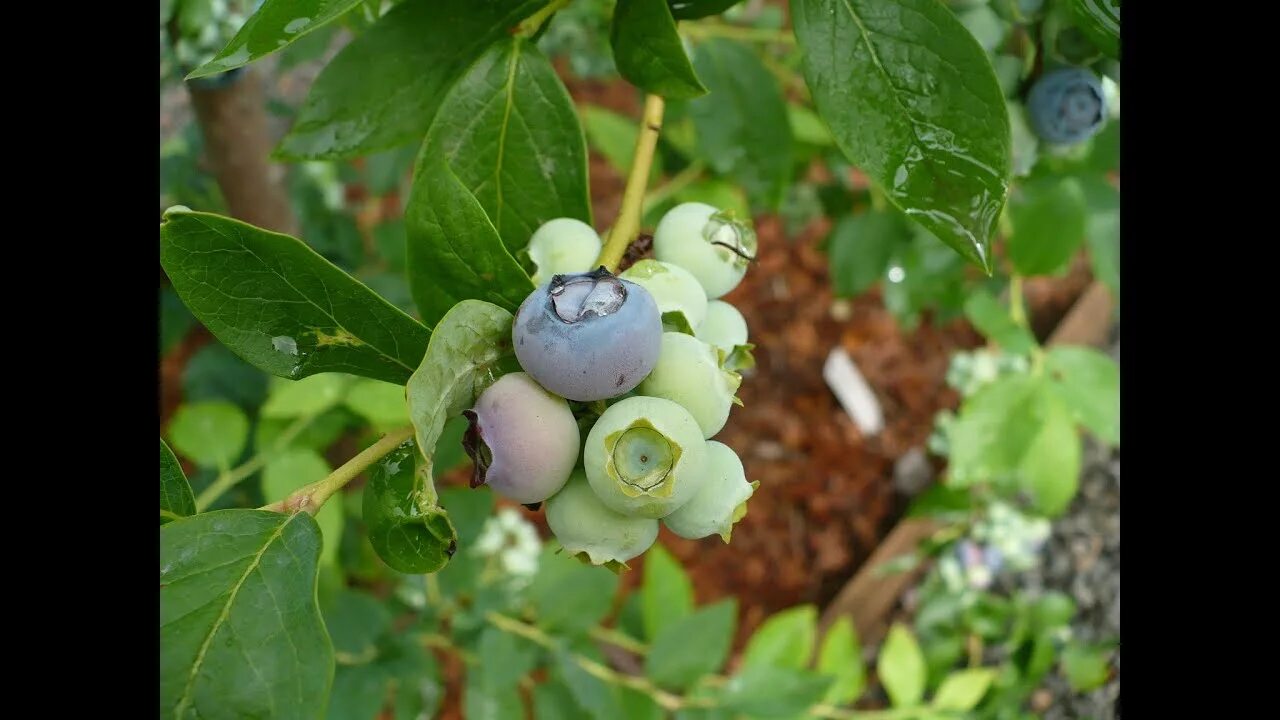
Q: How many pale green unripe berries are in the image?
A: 8